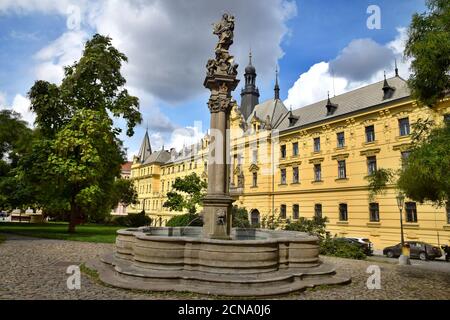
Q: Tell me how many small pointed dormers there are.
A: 3